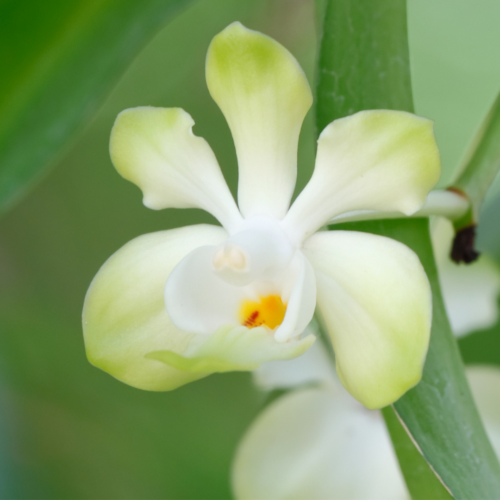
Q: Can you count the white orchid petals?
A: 5